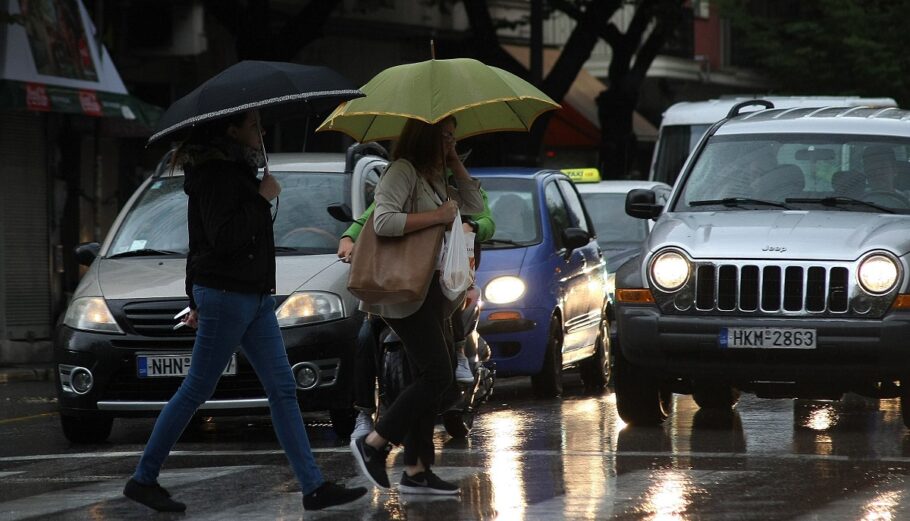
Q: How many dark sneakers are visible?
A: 4